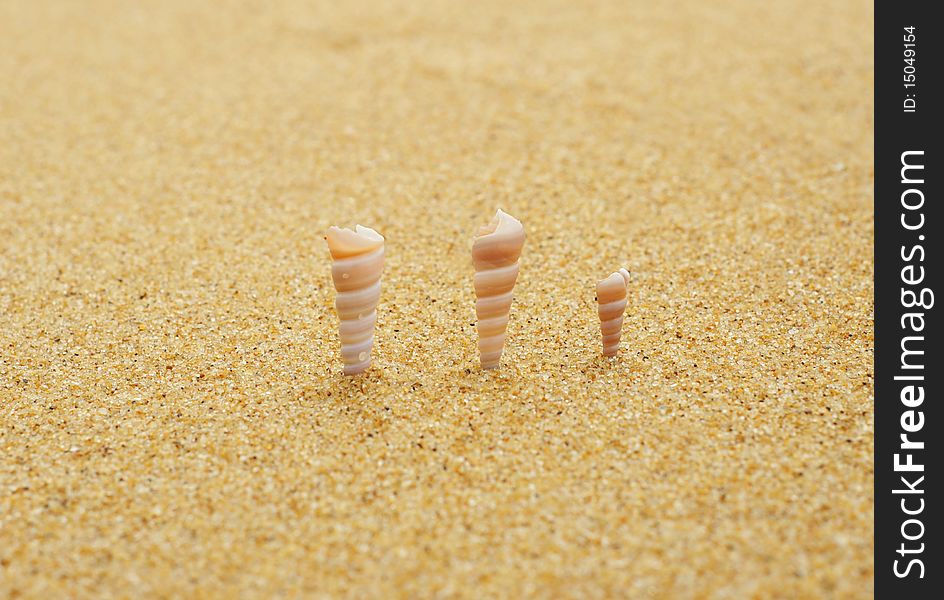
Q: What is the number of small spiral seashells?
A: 3